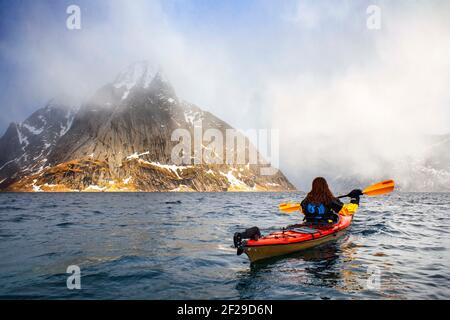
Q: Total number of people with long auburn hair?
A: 1